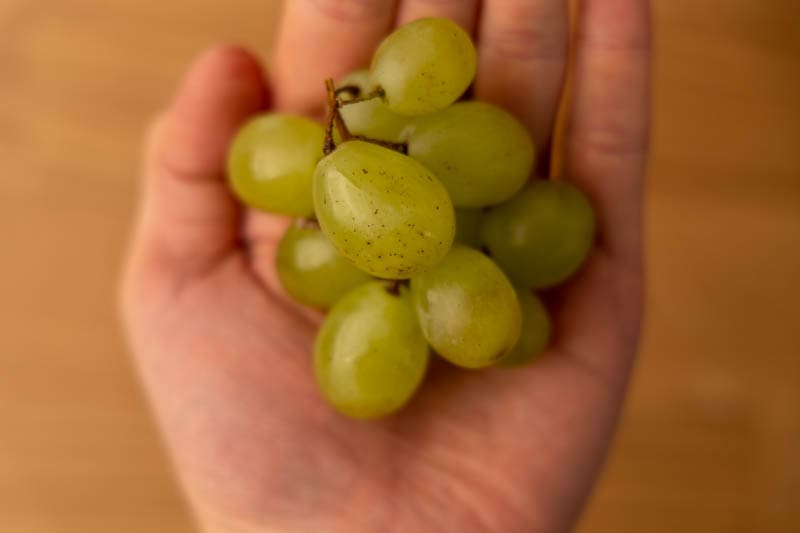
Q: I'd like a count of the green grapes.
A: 11